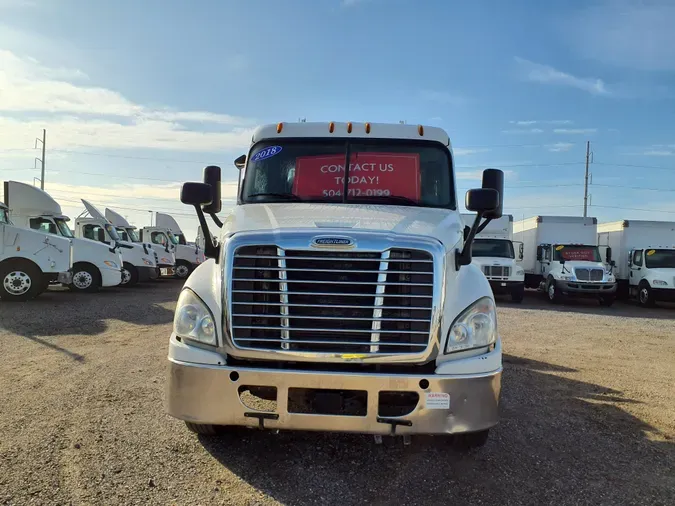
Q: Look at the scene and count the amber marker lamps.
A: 5